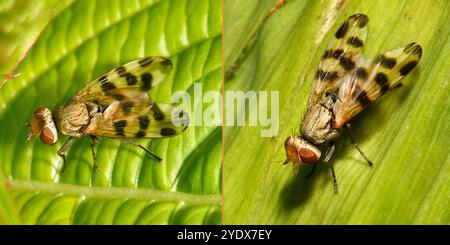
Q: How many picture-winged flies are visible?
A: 2